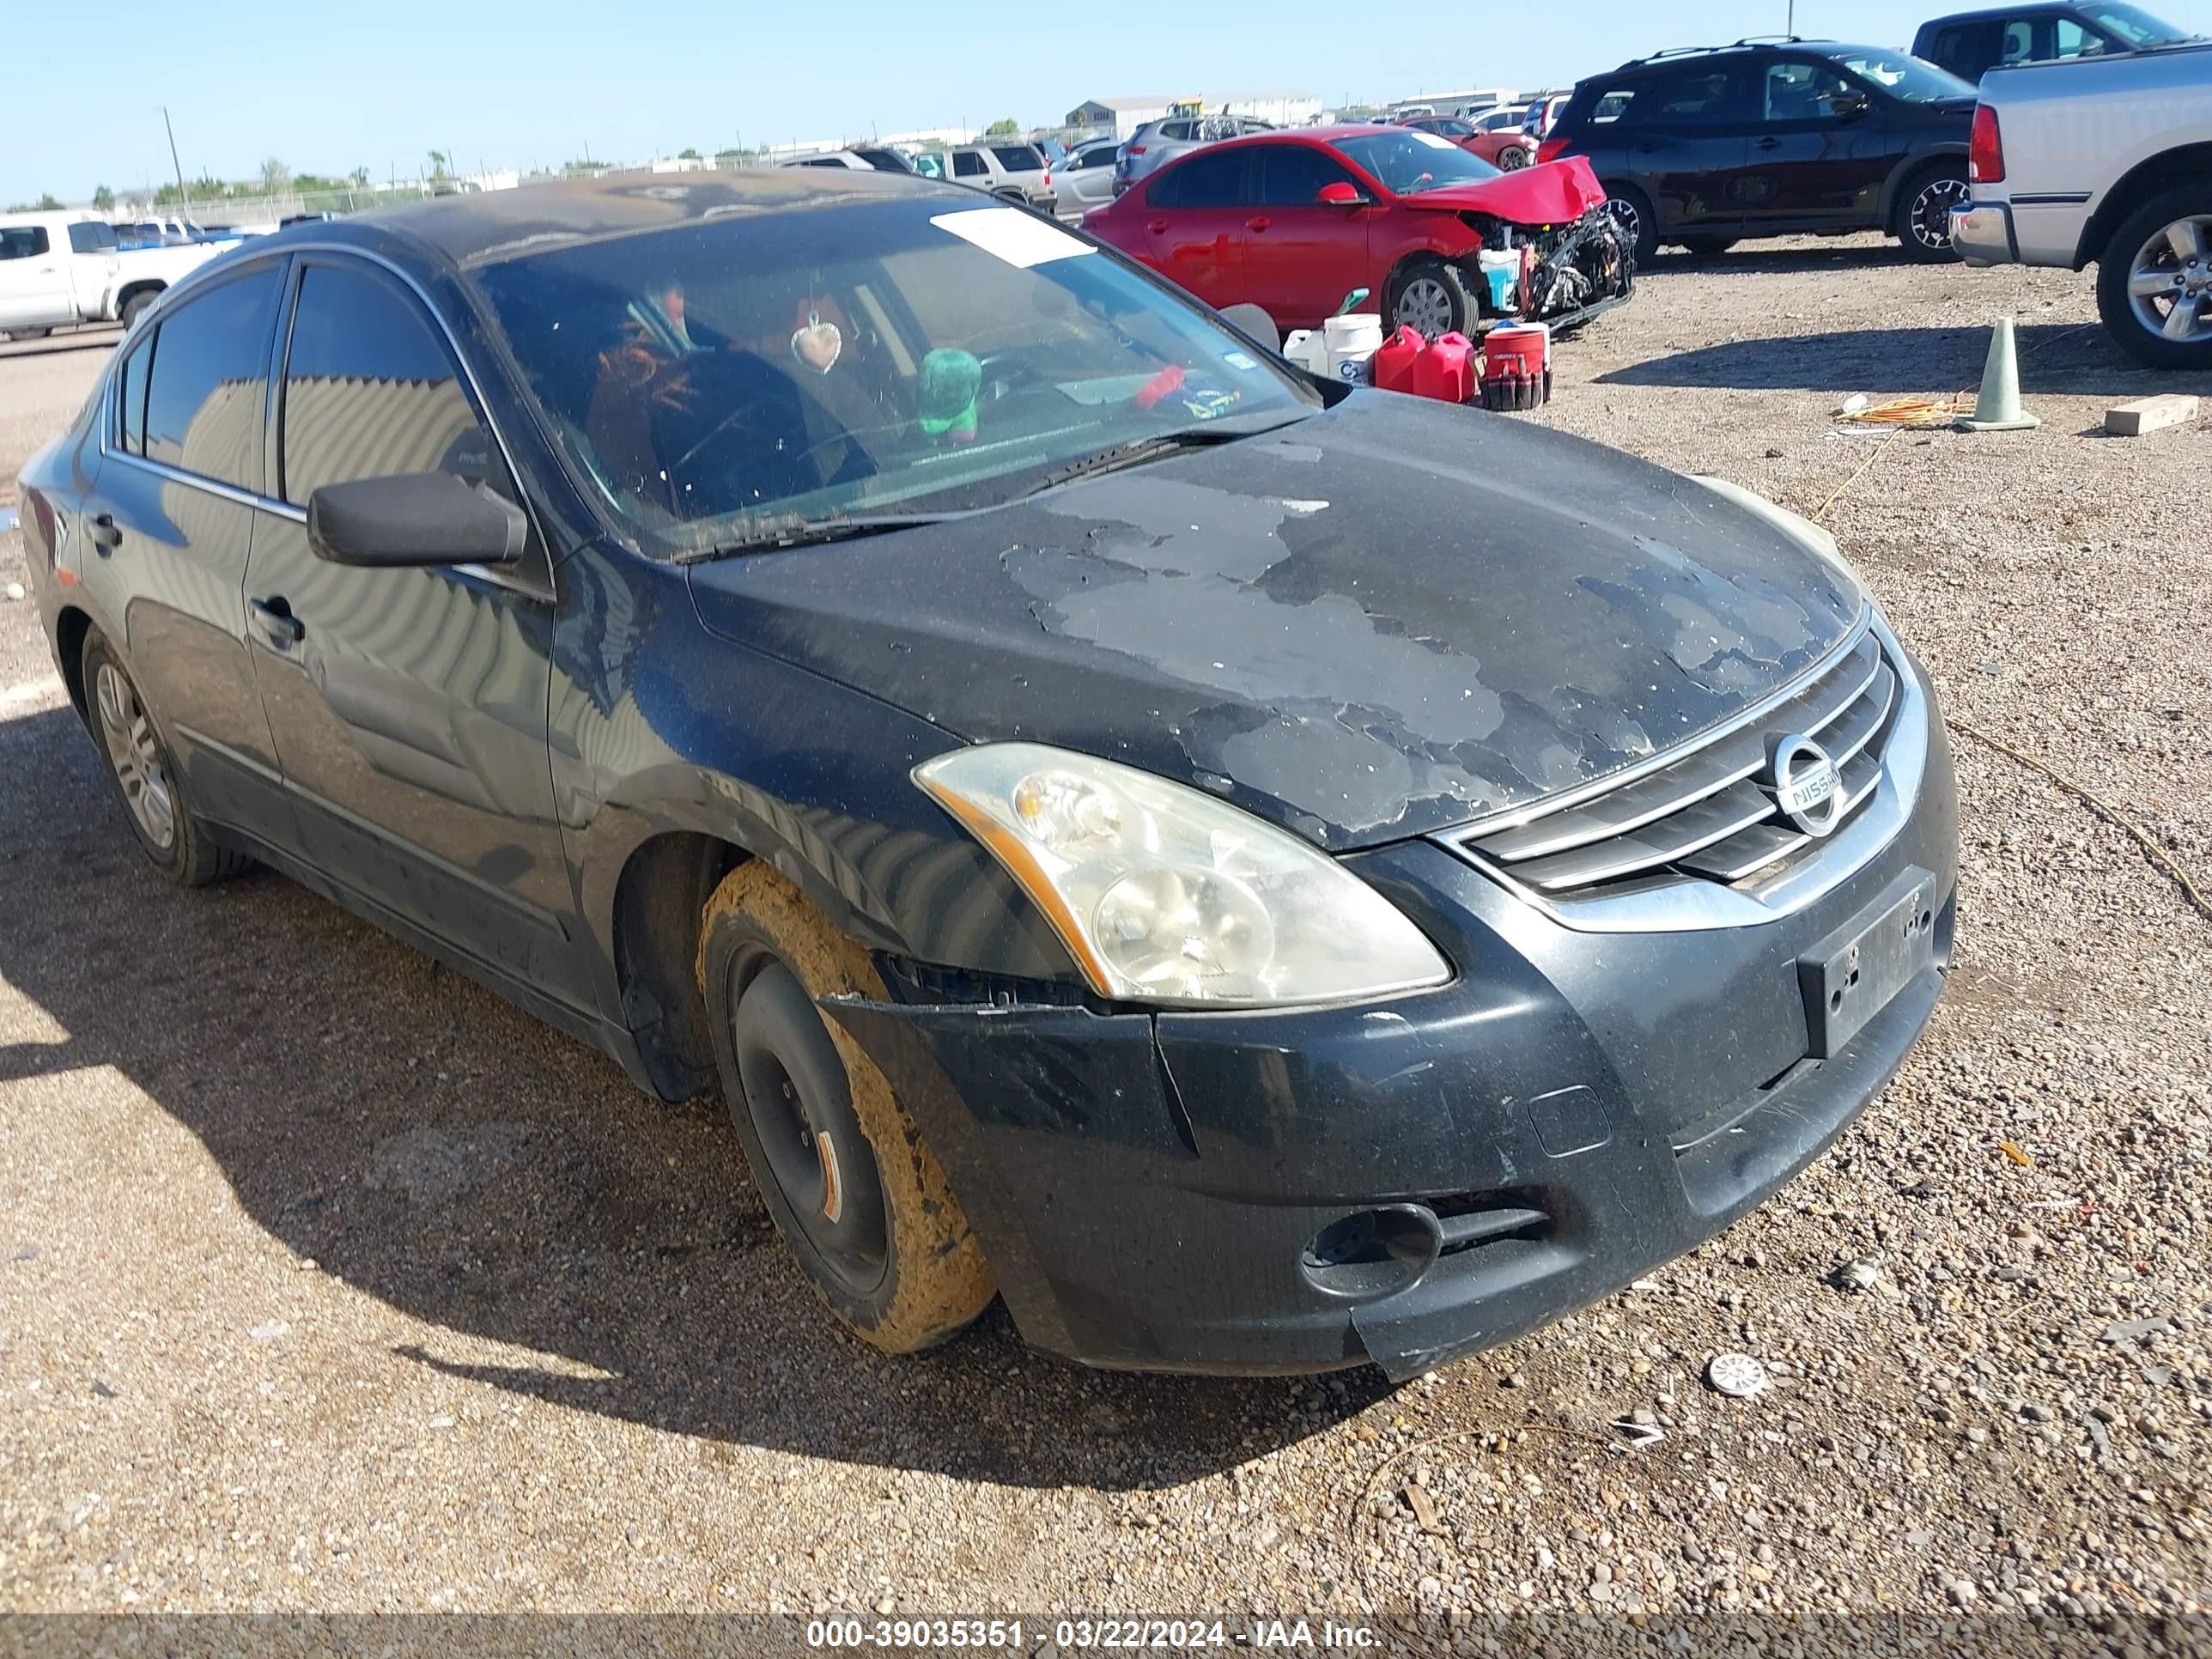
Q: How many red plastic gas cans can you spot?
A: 2